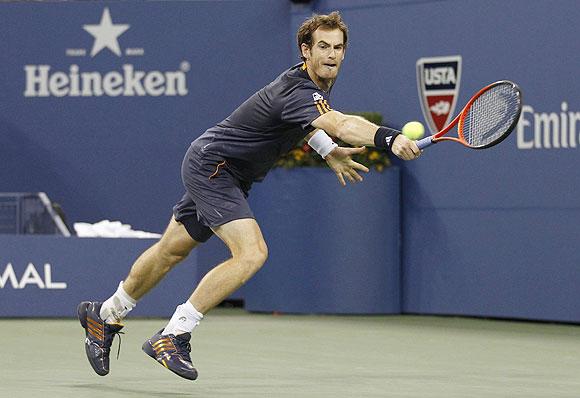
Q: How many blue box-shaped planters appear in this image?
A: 1